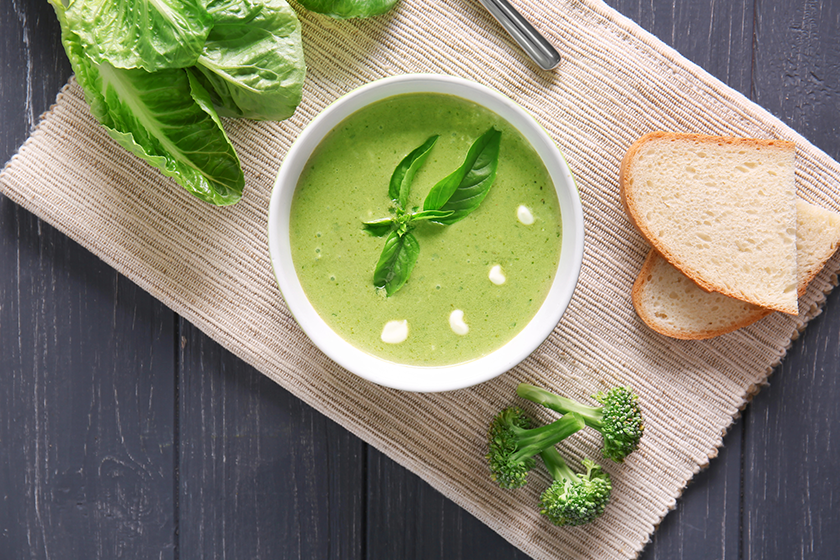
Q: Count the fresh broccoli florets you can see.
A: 3